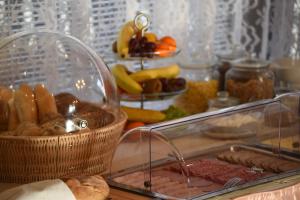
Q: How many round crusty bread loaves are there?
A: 1